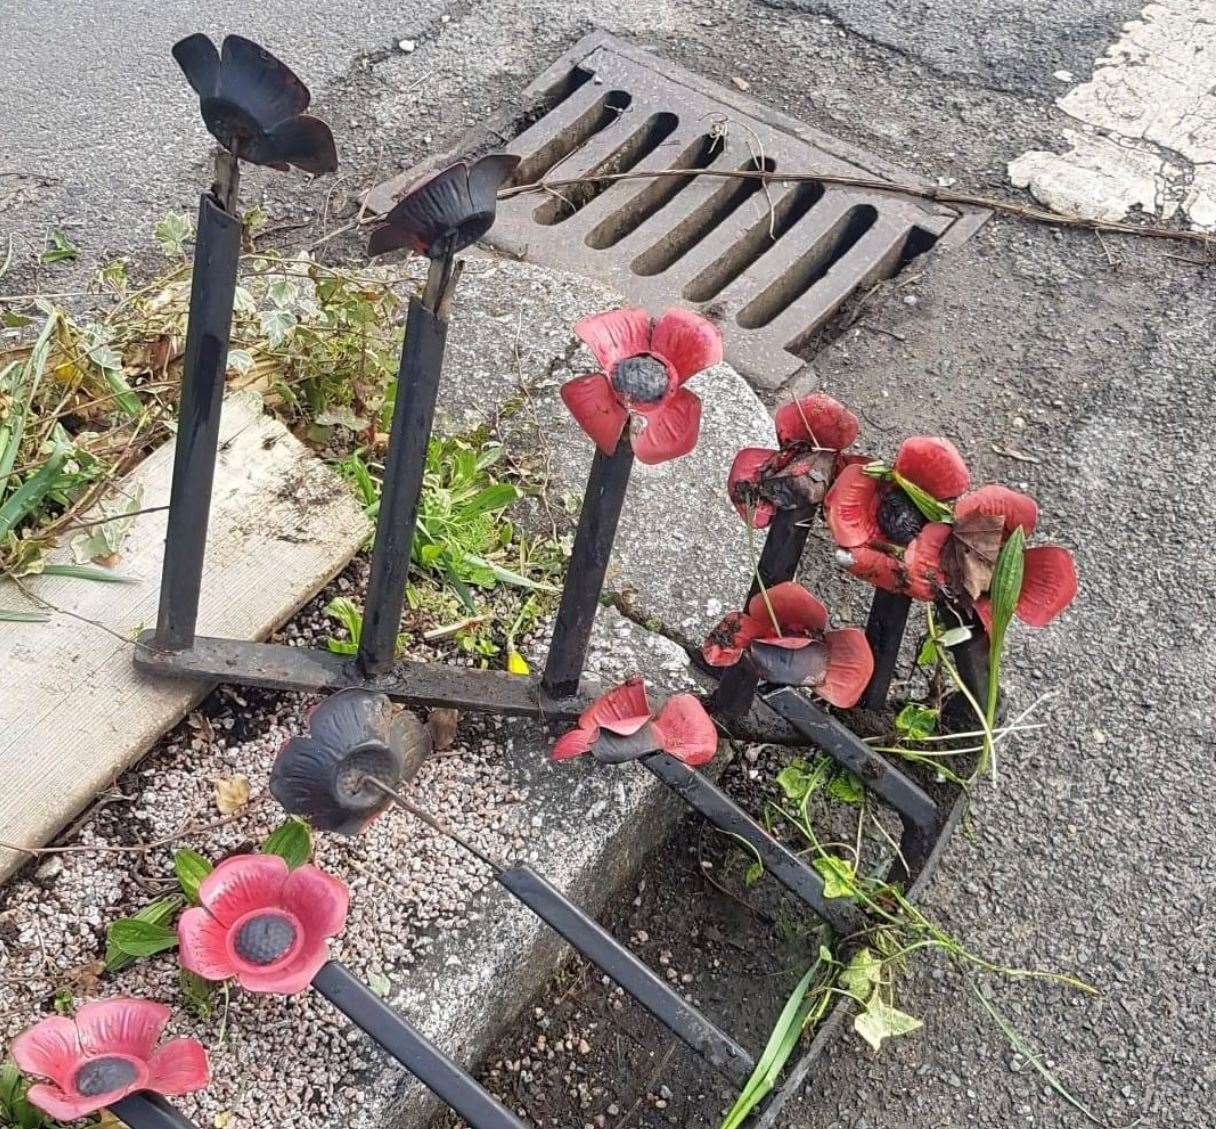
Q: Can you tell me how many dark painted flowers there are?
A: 3